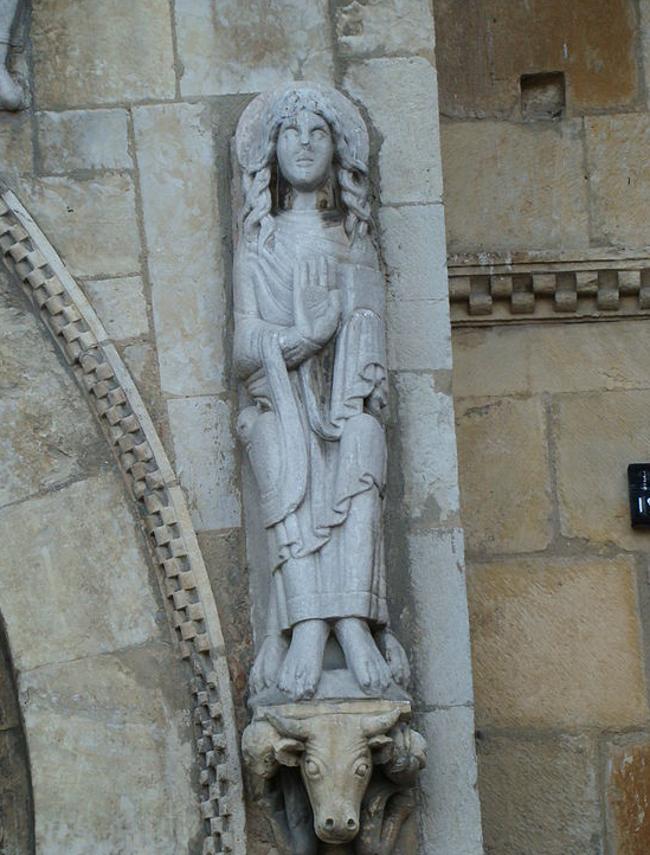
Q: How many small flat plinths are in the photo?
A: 1